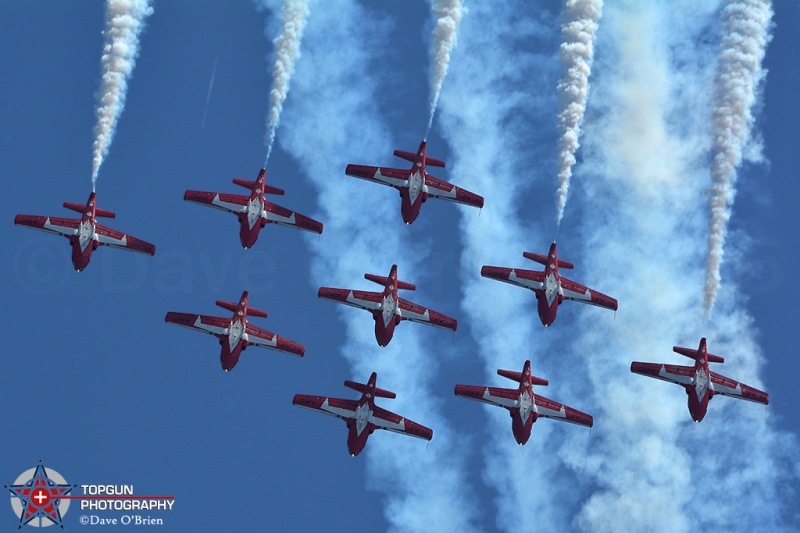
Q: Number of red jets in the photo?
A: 9